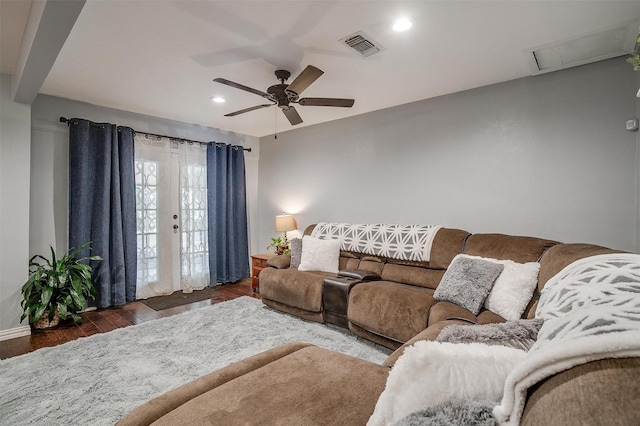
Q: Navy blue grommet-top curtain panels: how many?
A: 2